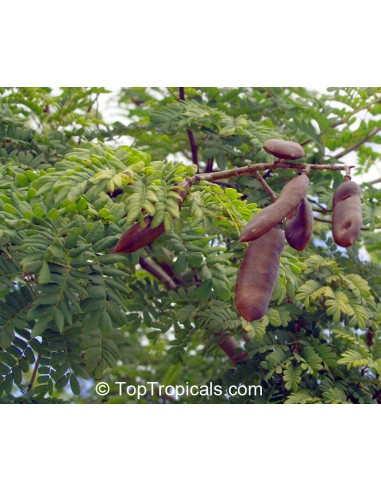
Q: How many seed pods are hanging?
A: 6